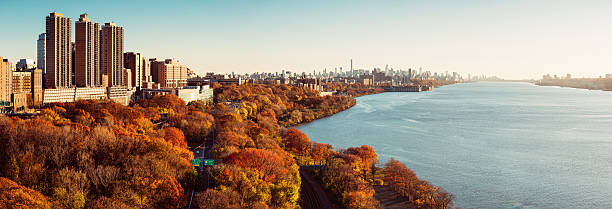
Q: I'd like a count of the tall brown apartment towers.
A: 3